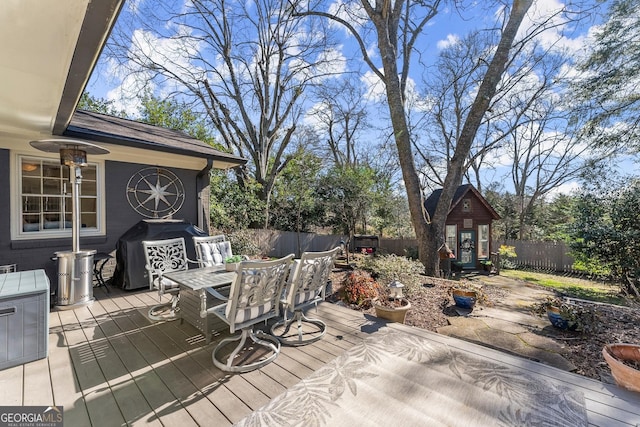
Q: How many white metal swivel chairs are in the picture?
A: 4